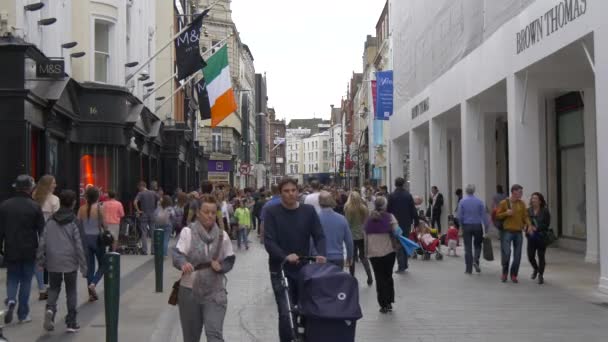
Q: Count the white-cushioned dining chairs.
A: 0